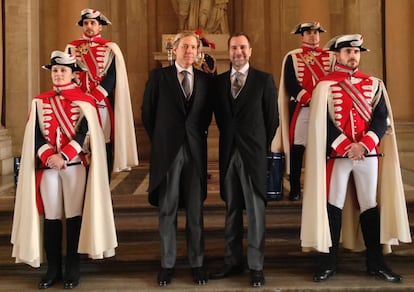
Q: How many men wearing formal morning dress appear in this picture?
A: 2